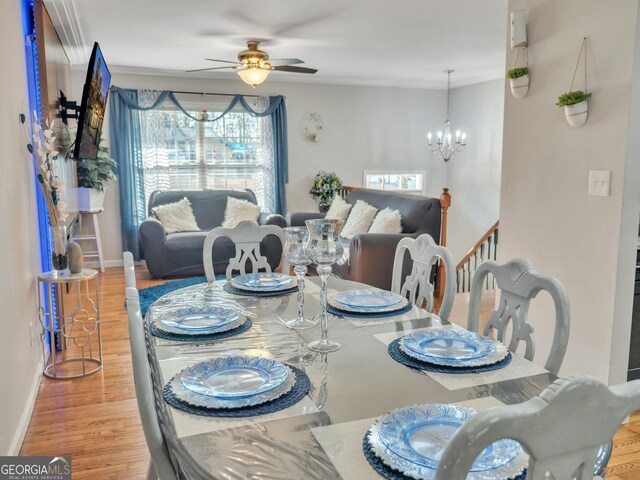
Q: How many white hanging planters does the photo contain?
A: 2